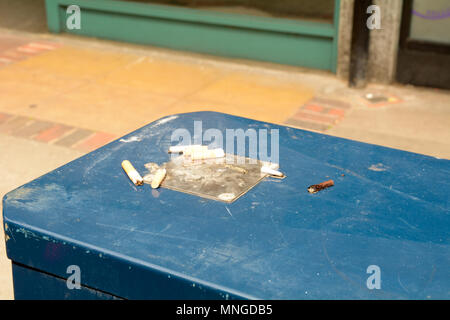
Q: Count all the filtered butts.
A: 5